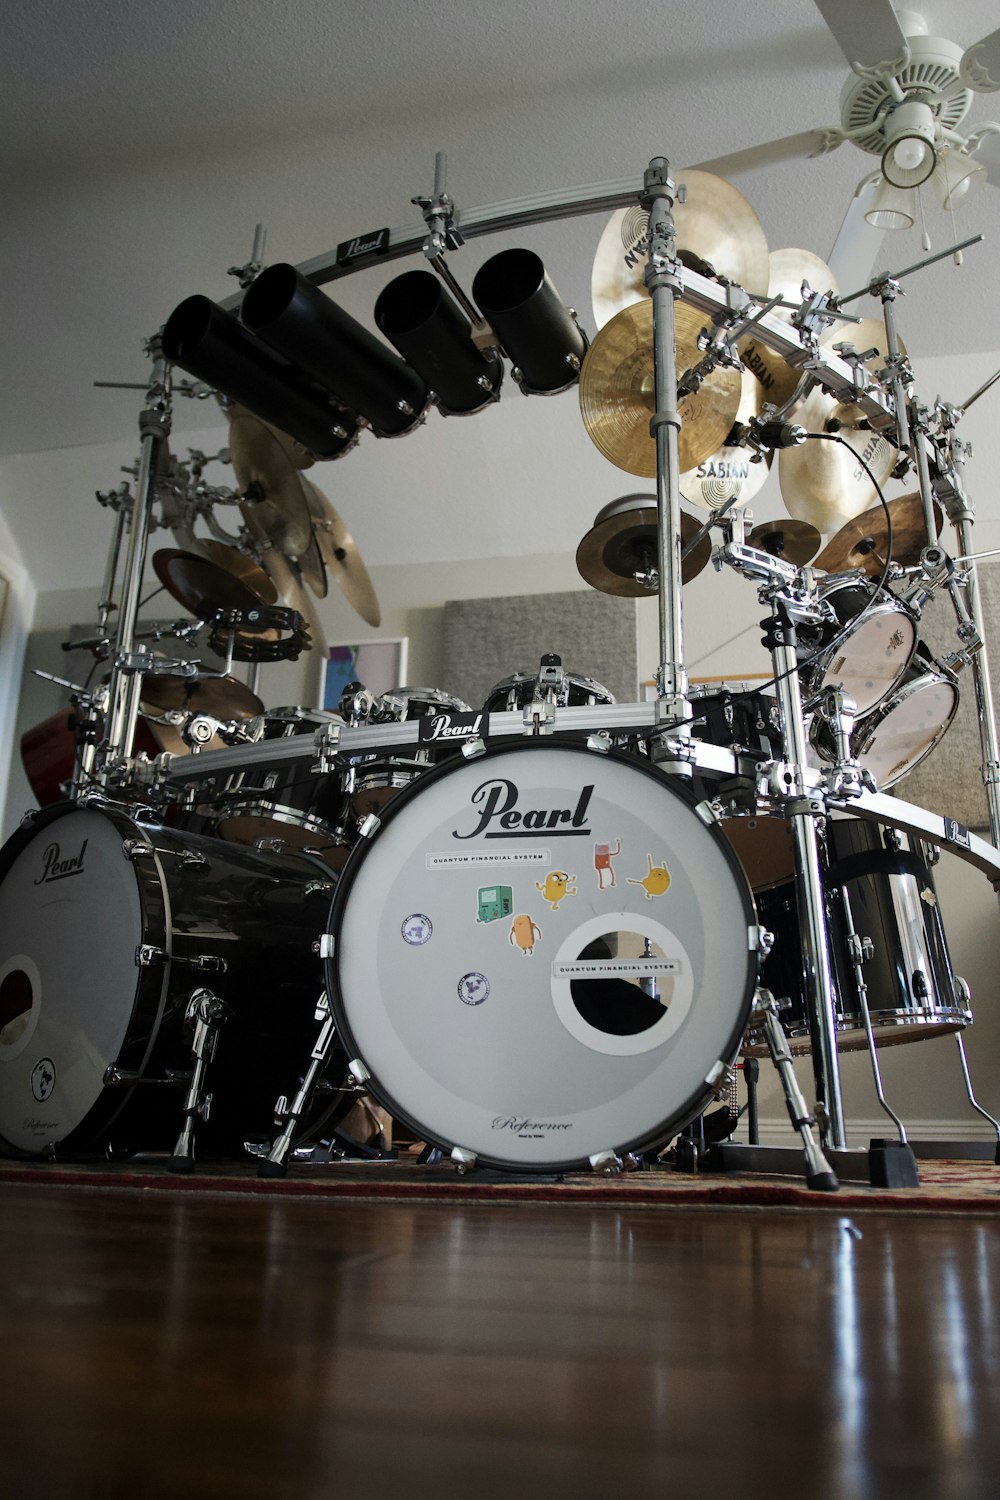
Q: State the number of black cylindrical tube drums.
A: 4